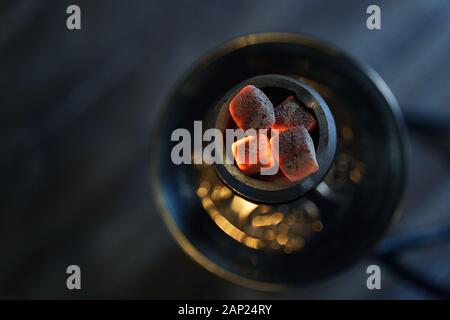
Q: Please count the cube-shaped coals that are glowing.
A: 4